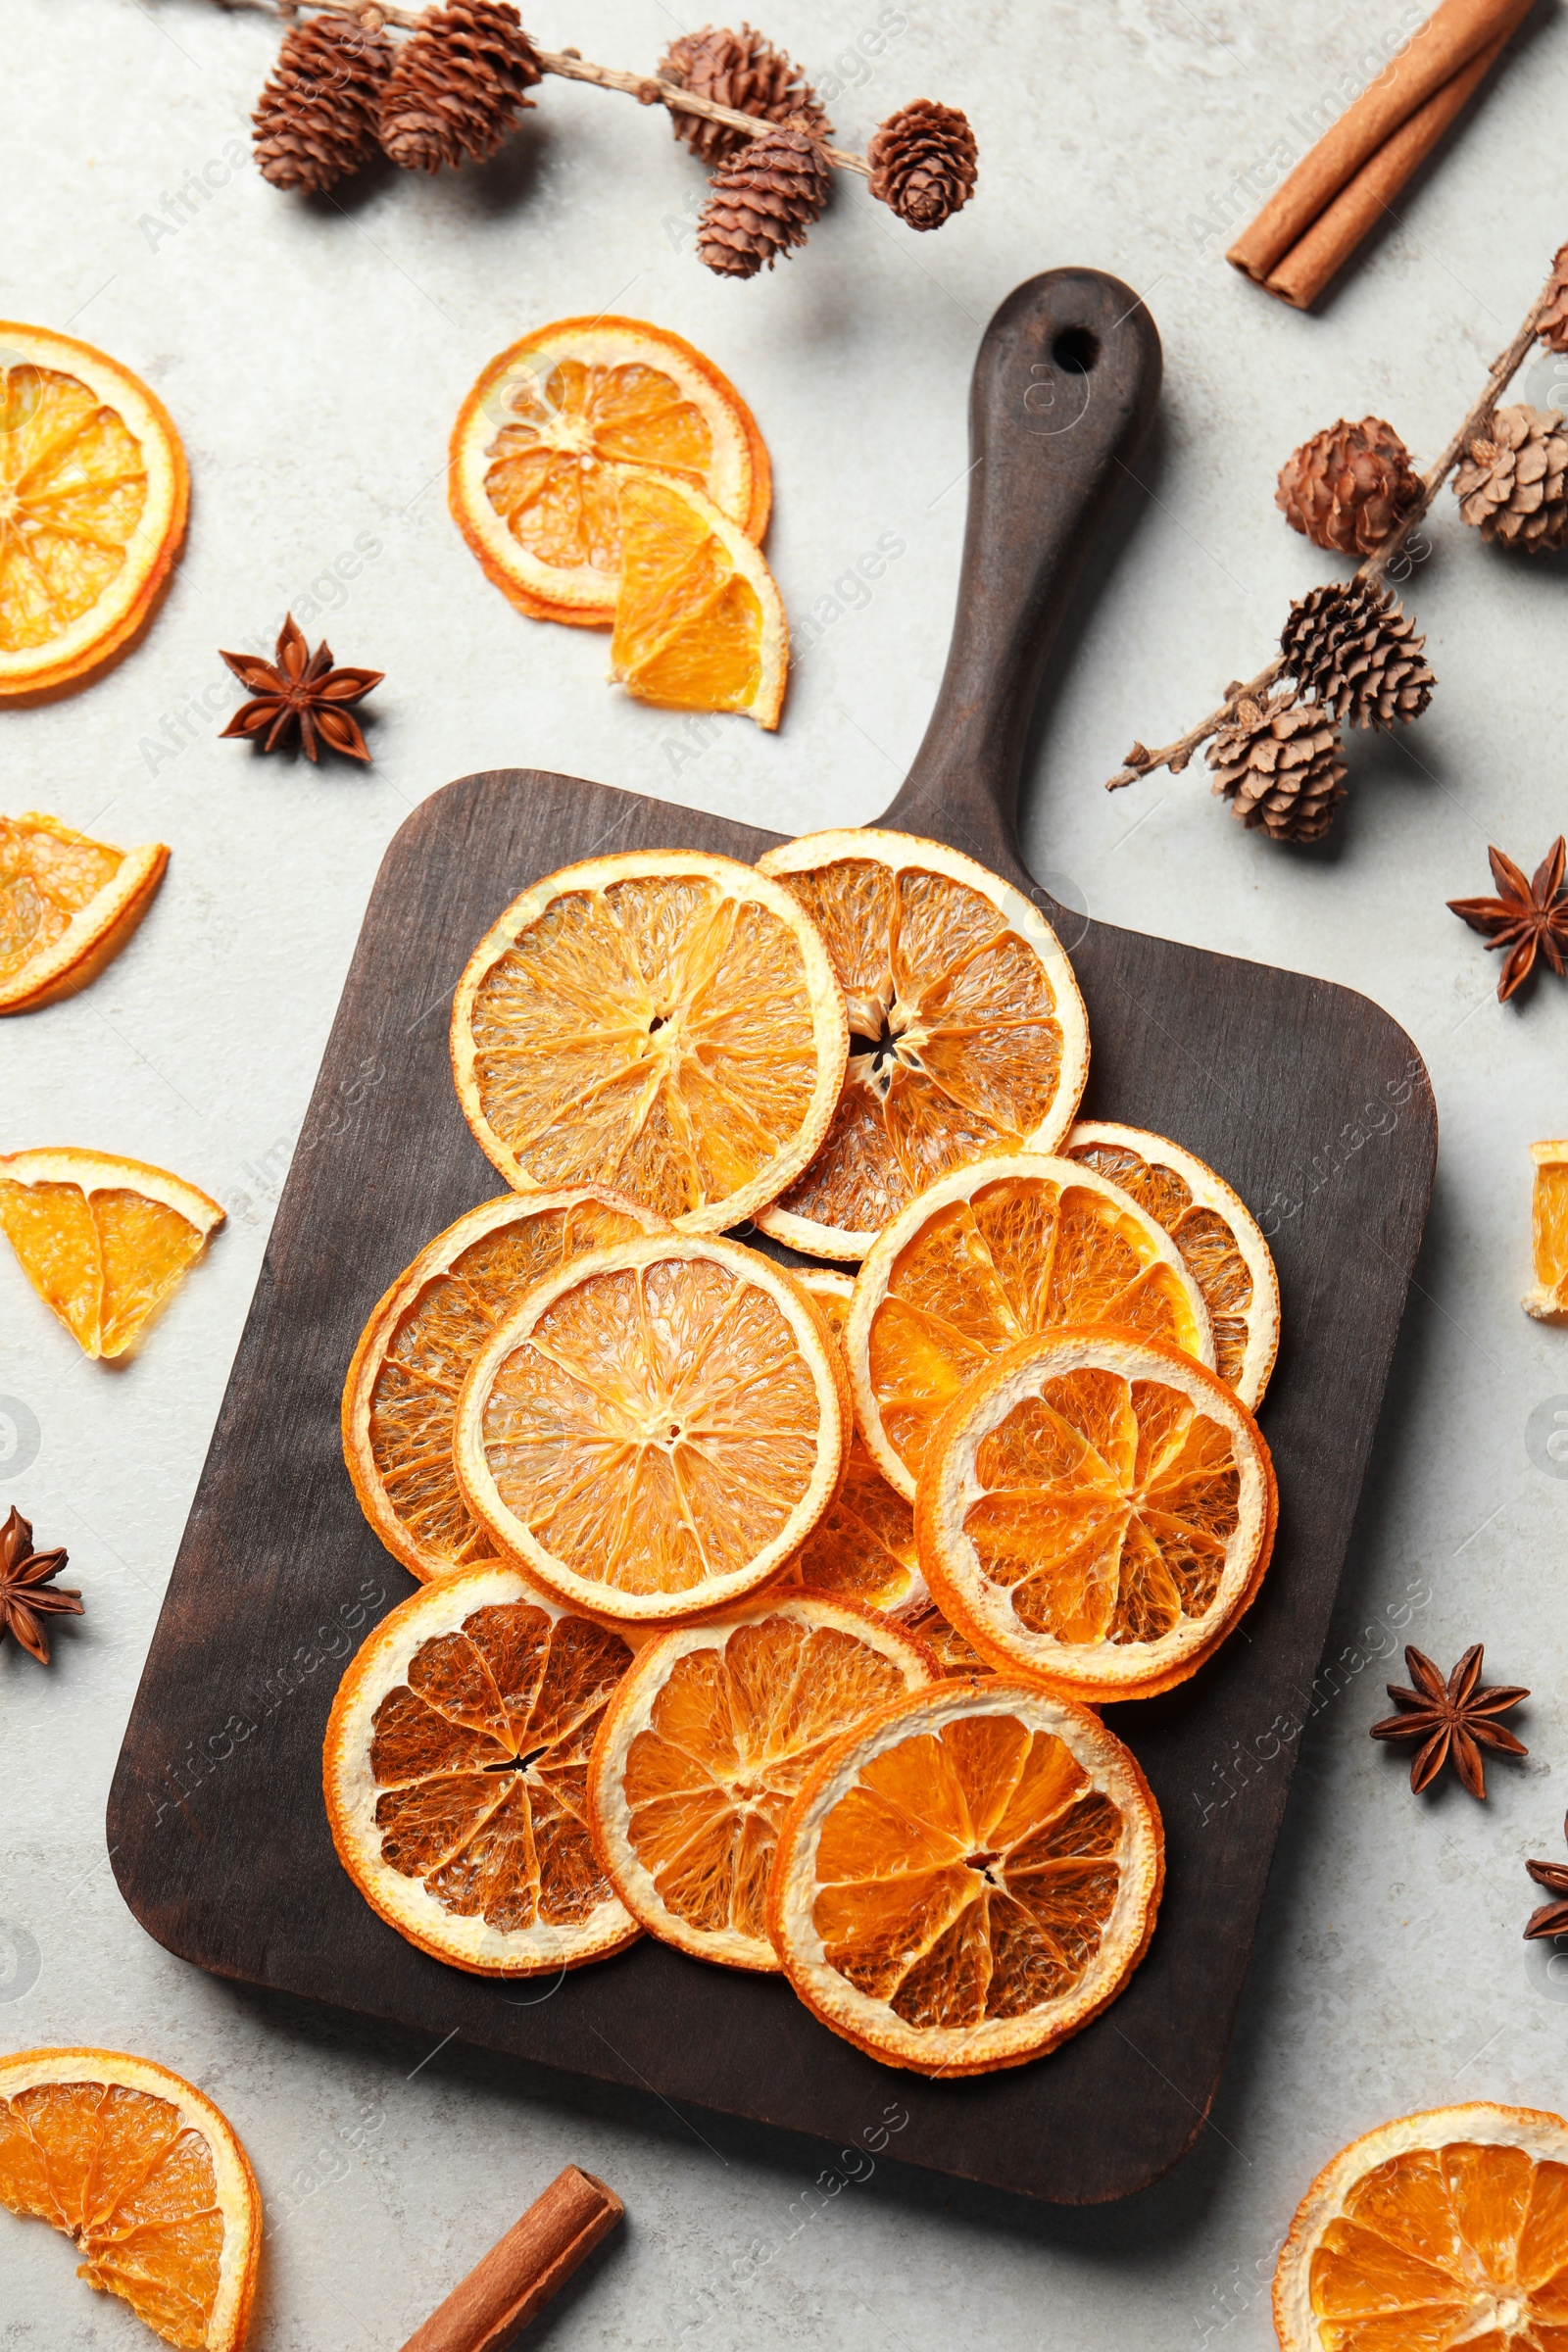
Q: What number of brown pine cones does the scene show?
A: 10